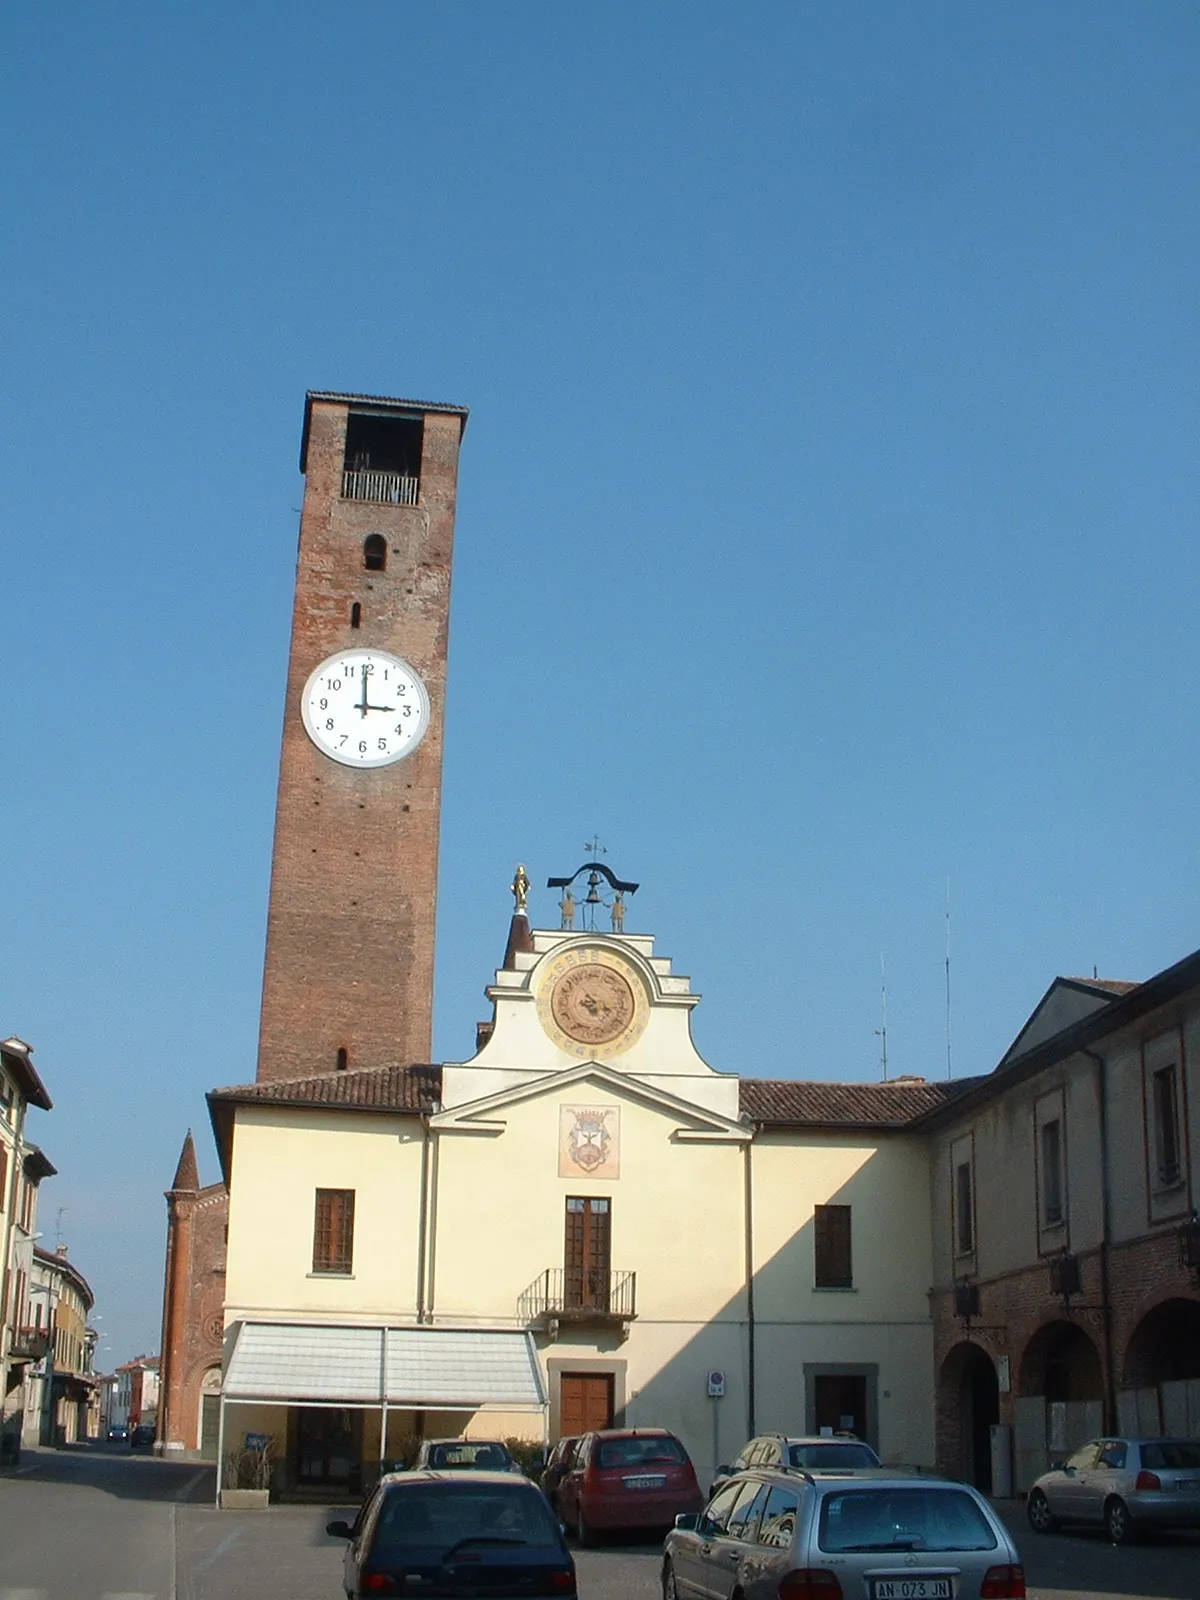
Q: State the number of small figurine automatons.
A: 2